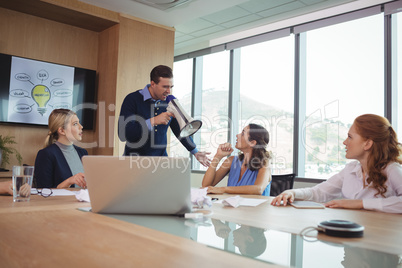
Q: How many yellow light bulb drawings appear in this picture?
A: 1